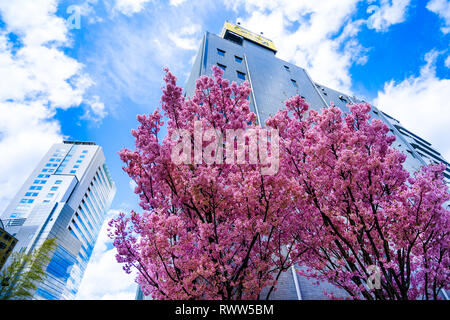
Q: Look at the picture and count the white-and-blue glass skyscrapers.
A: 1